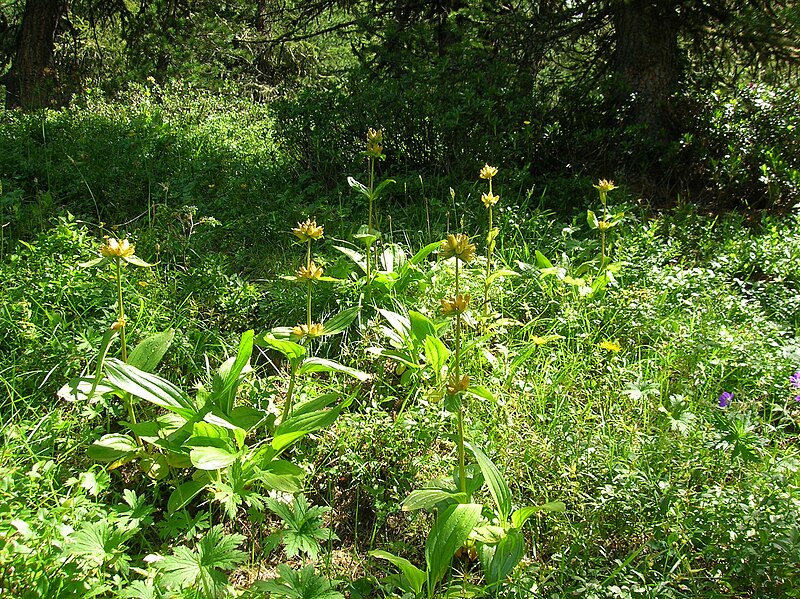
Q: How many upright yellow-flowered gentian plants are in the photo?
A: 6